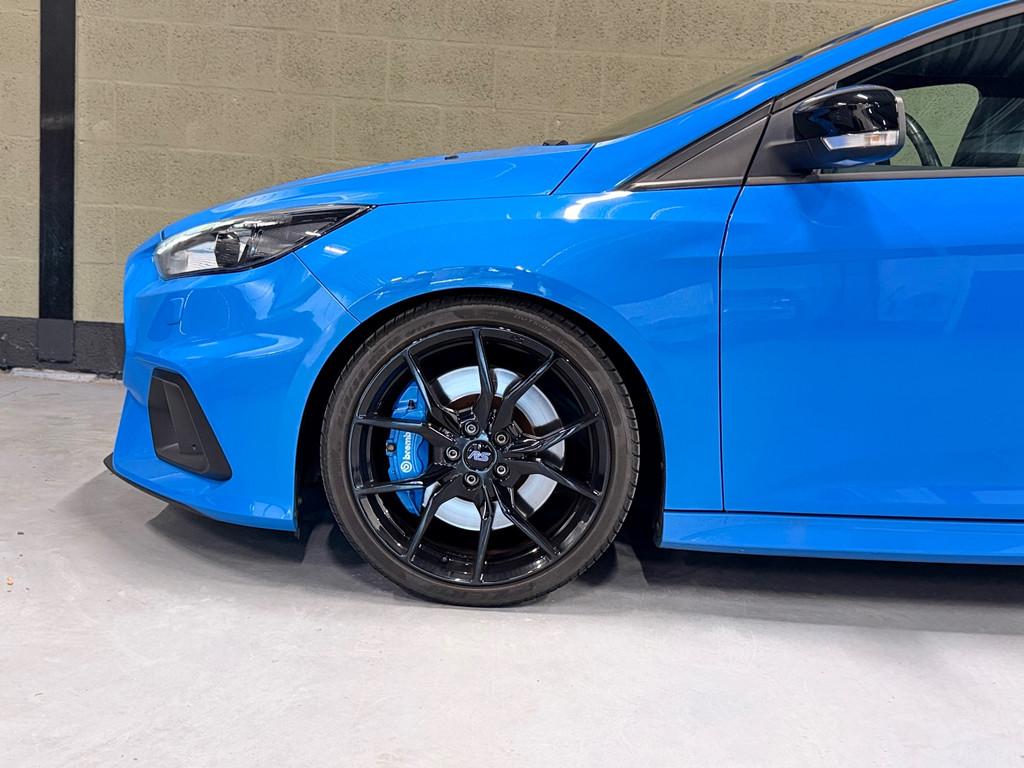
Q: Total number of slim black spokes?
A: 10